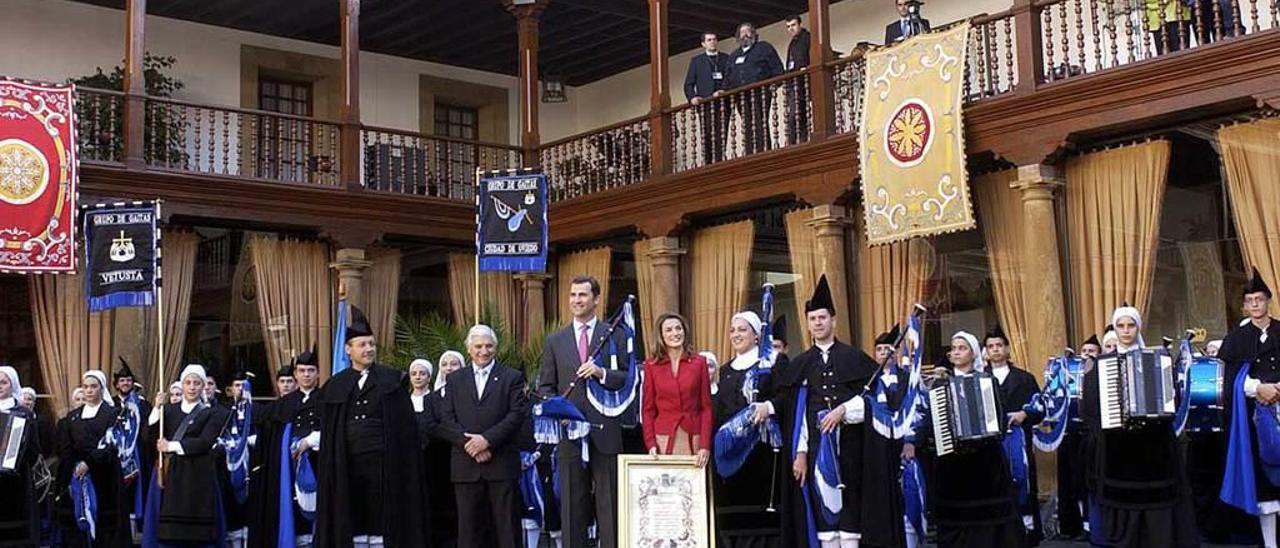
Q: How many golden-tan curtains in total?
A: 13